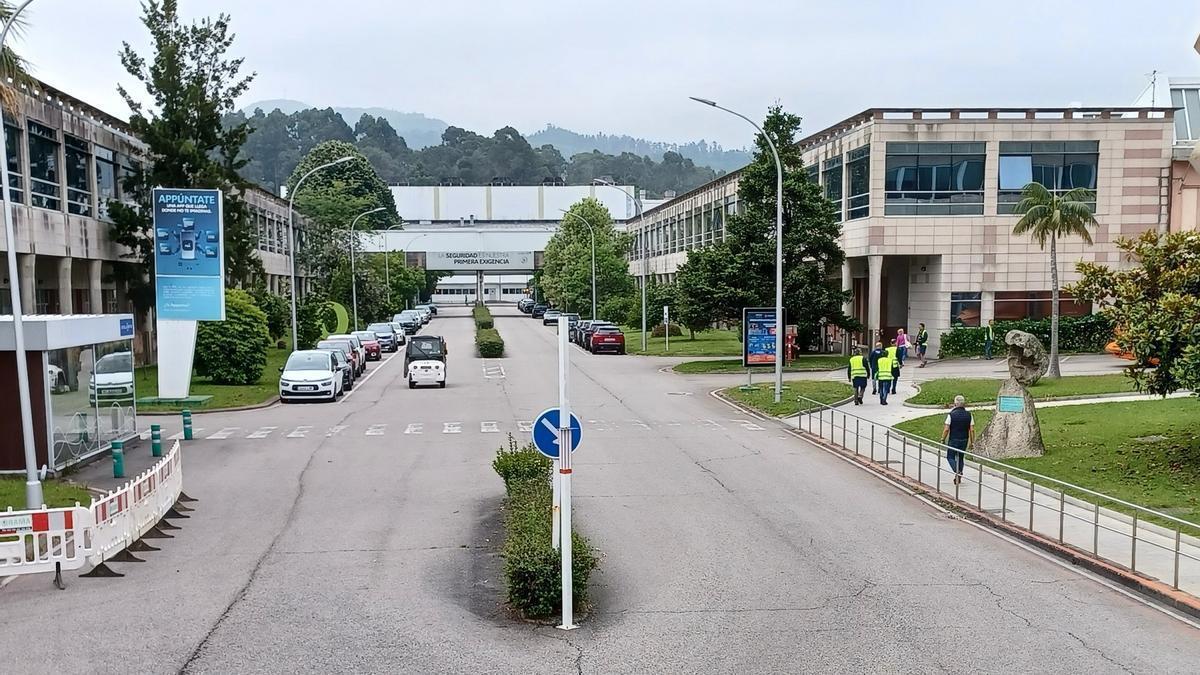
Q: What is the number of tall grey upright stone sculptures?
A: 1